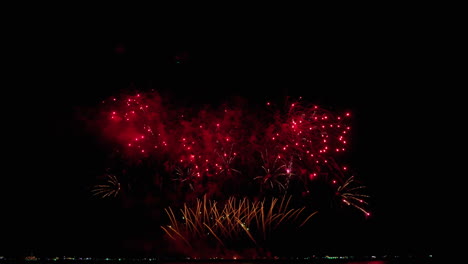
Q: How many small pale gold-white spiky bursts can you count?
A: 5